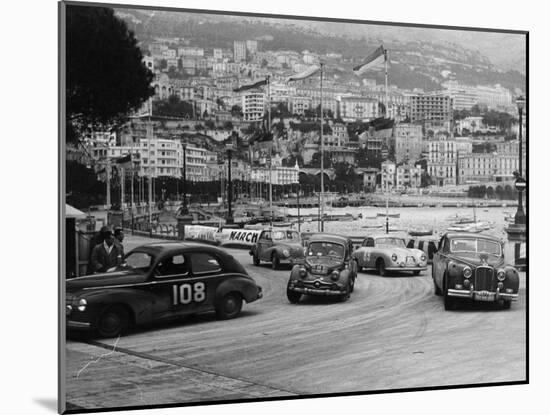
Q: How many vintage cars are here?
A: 5